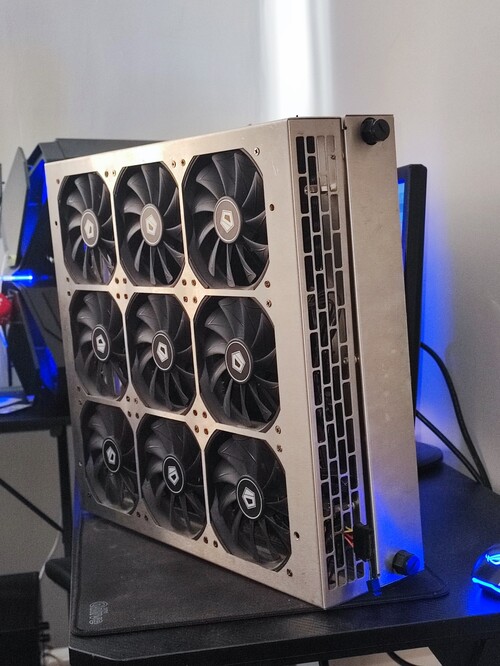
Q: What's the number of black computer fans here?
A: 9